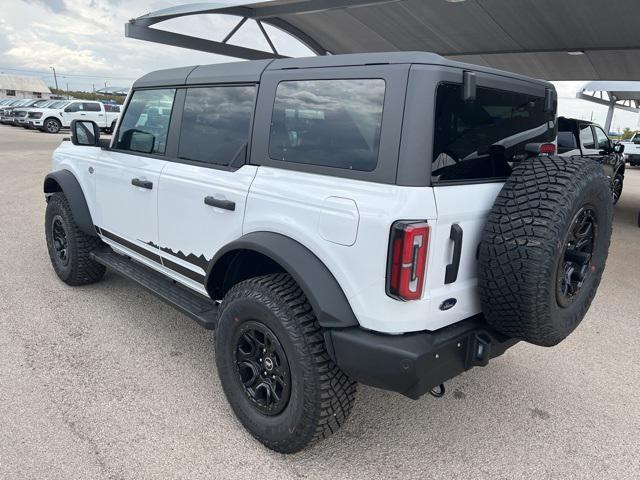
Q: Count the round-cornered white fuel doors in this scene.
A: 1